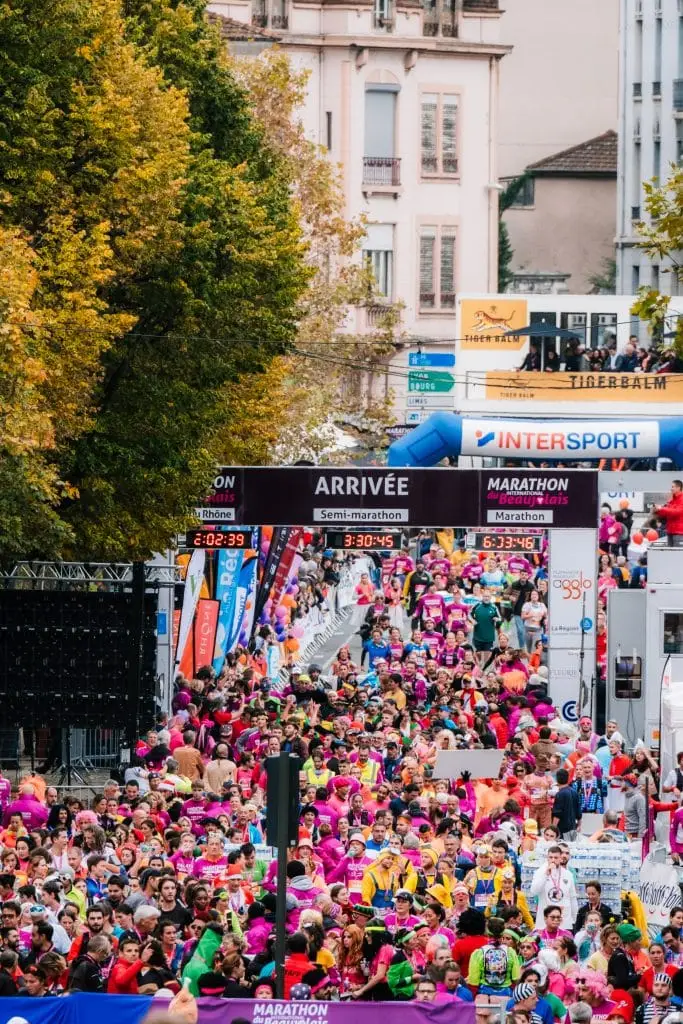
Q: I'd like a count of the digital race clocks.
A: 3